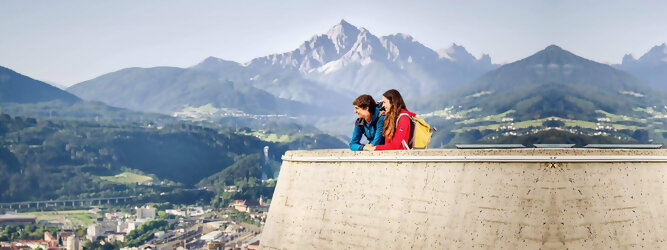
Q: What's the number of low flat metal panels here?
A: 3